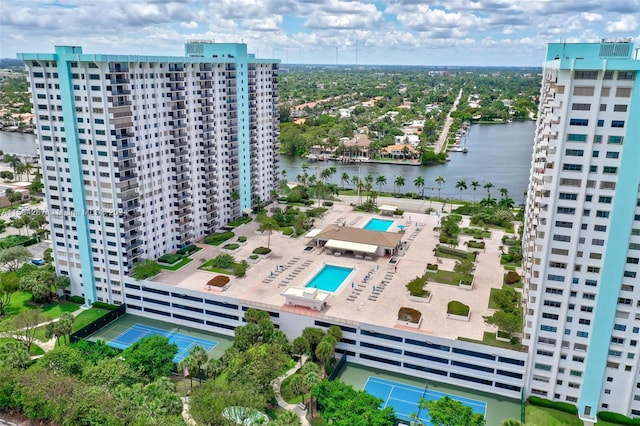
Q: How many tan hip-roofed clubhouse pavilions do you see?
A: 1